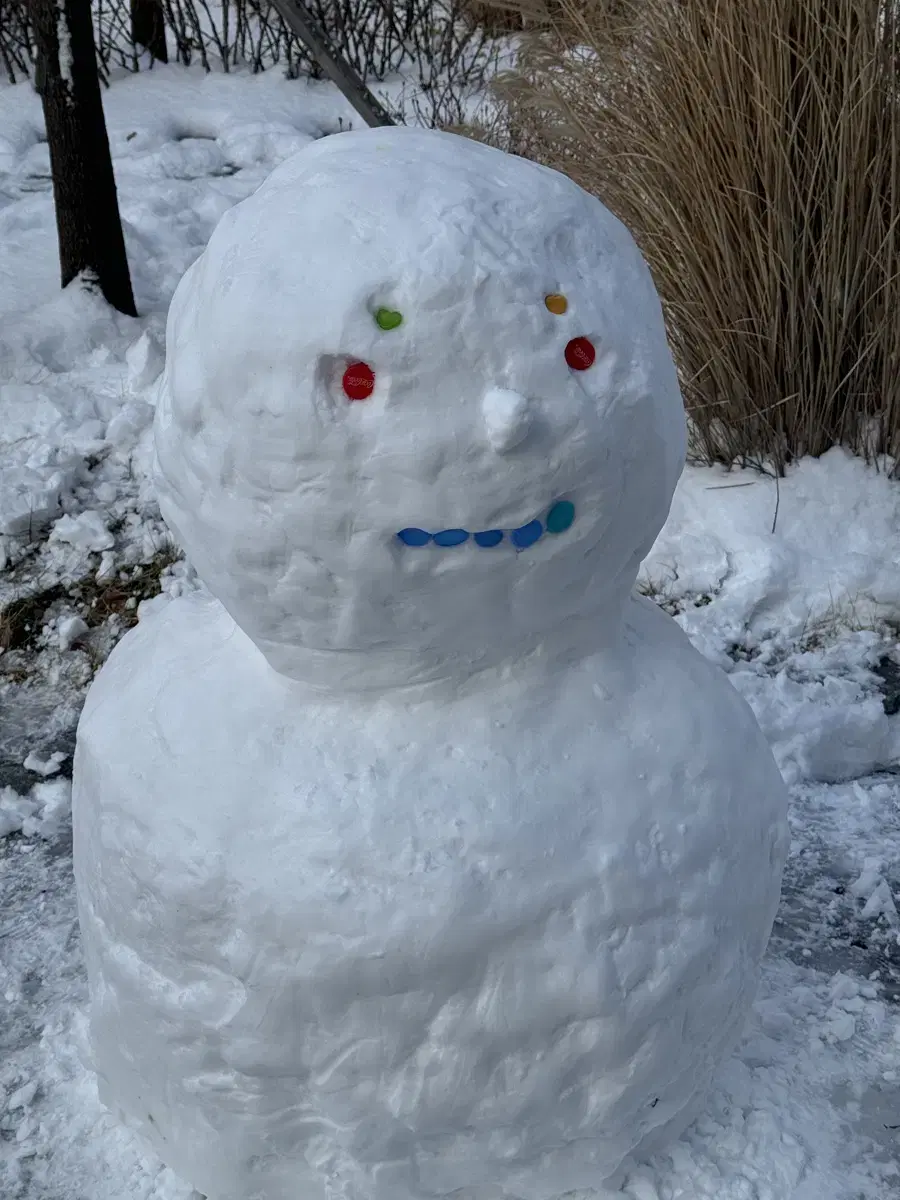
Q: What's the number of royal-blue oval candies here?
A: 4